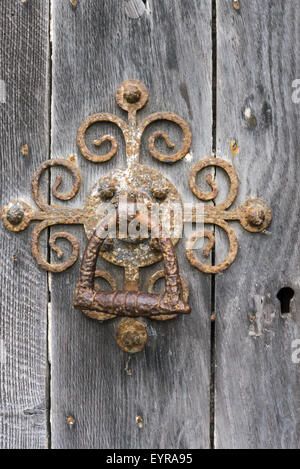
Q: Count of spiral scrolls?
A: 8